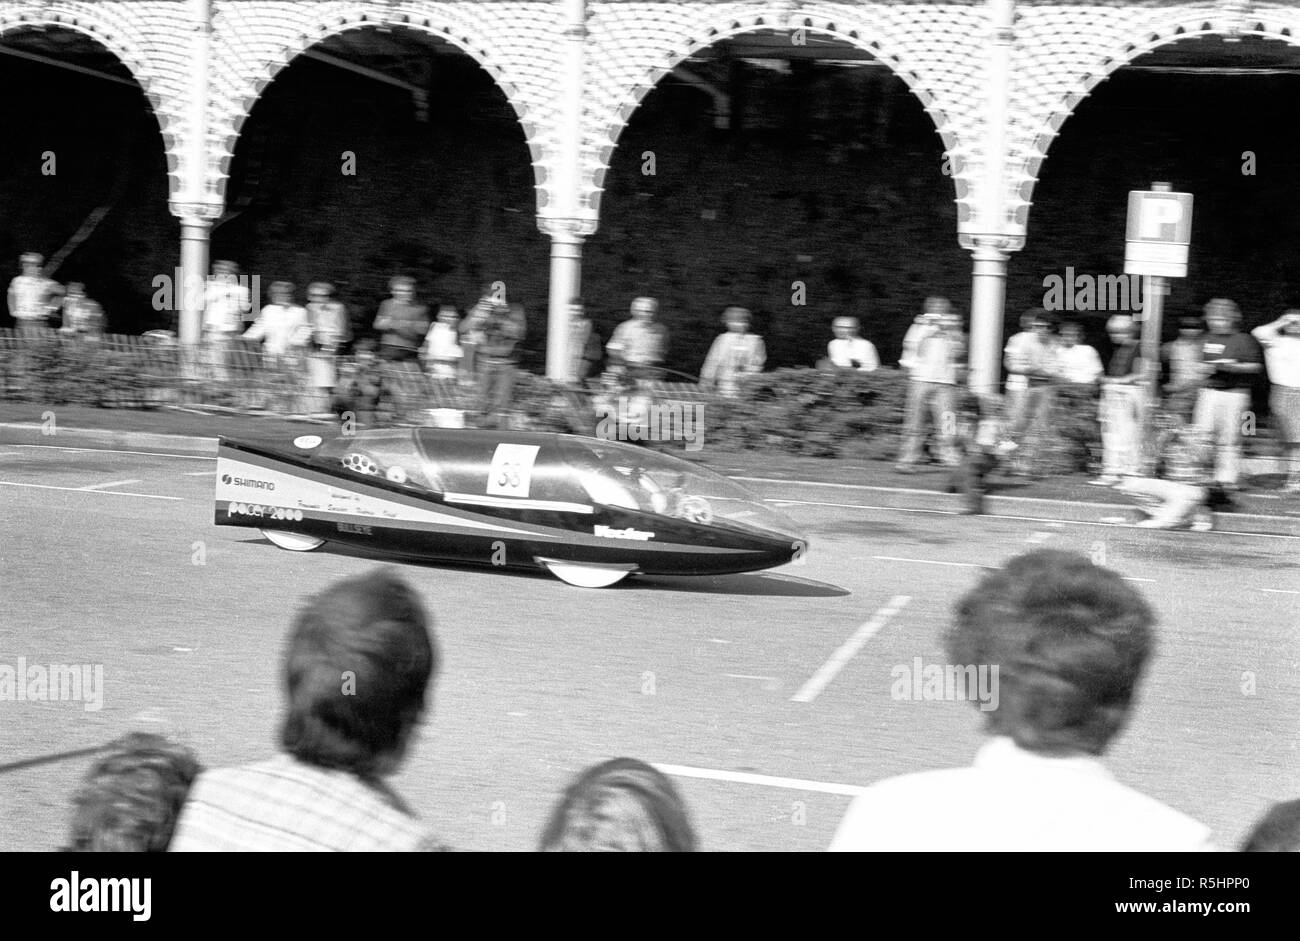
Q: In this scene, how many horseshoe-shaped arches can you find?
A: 4